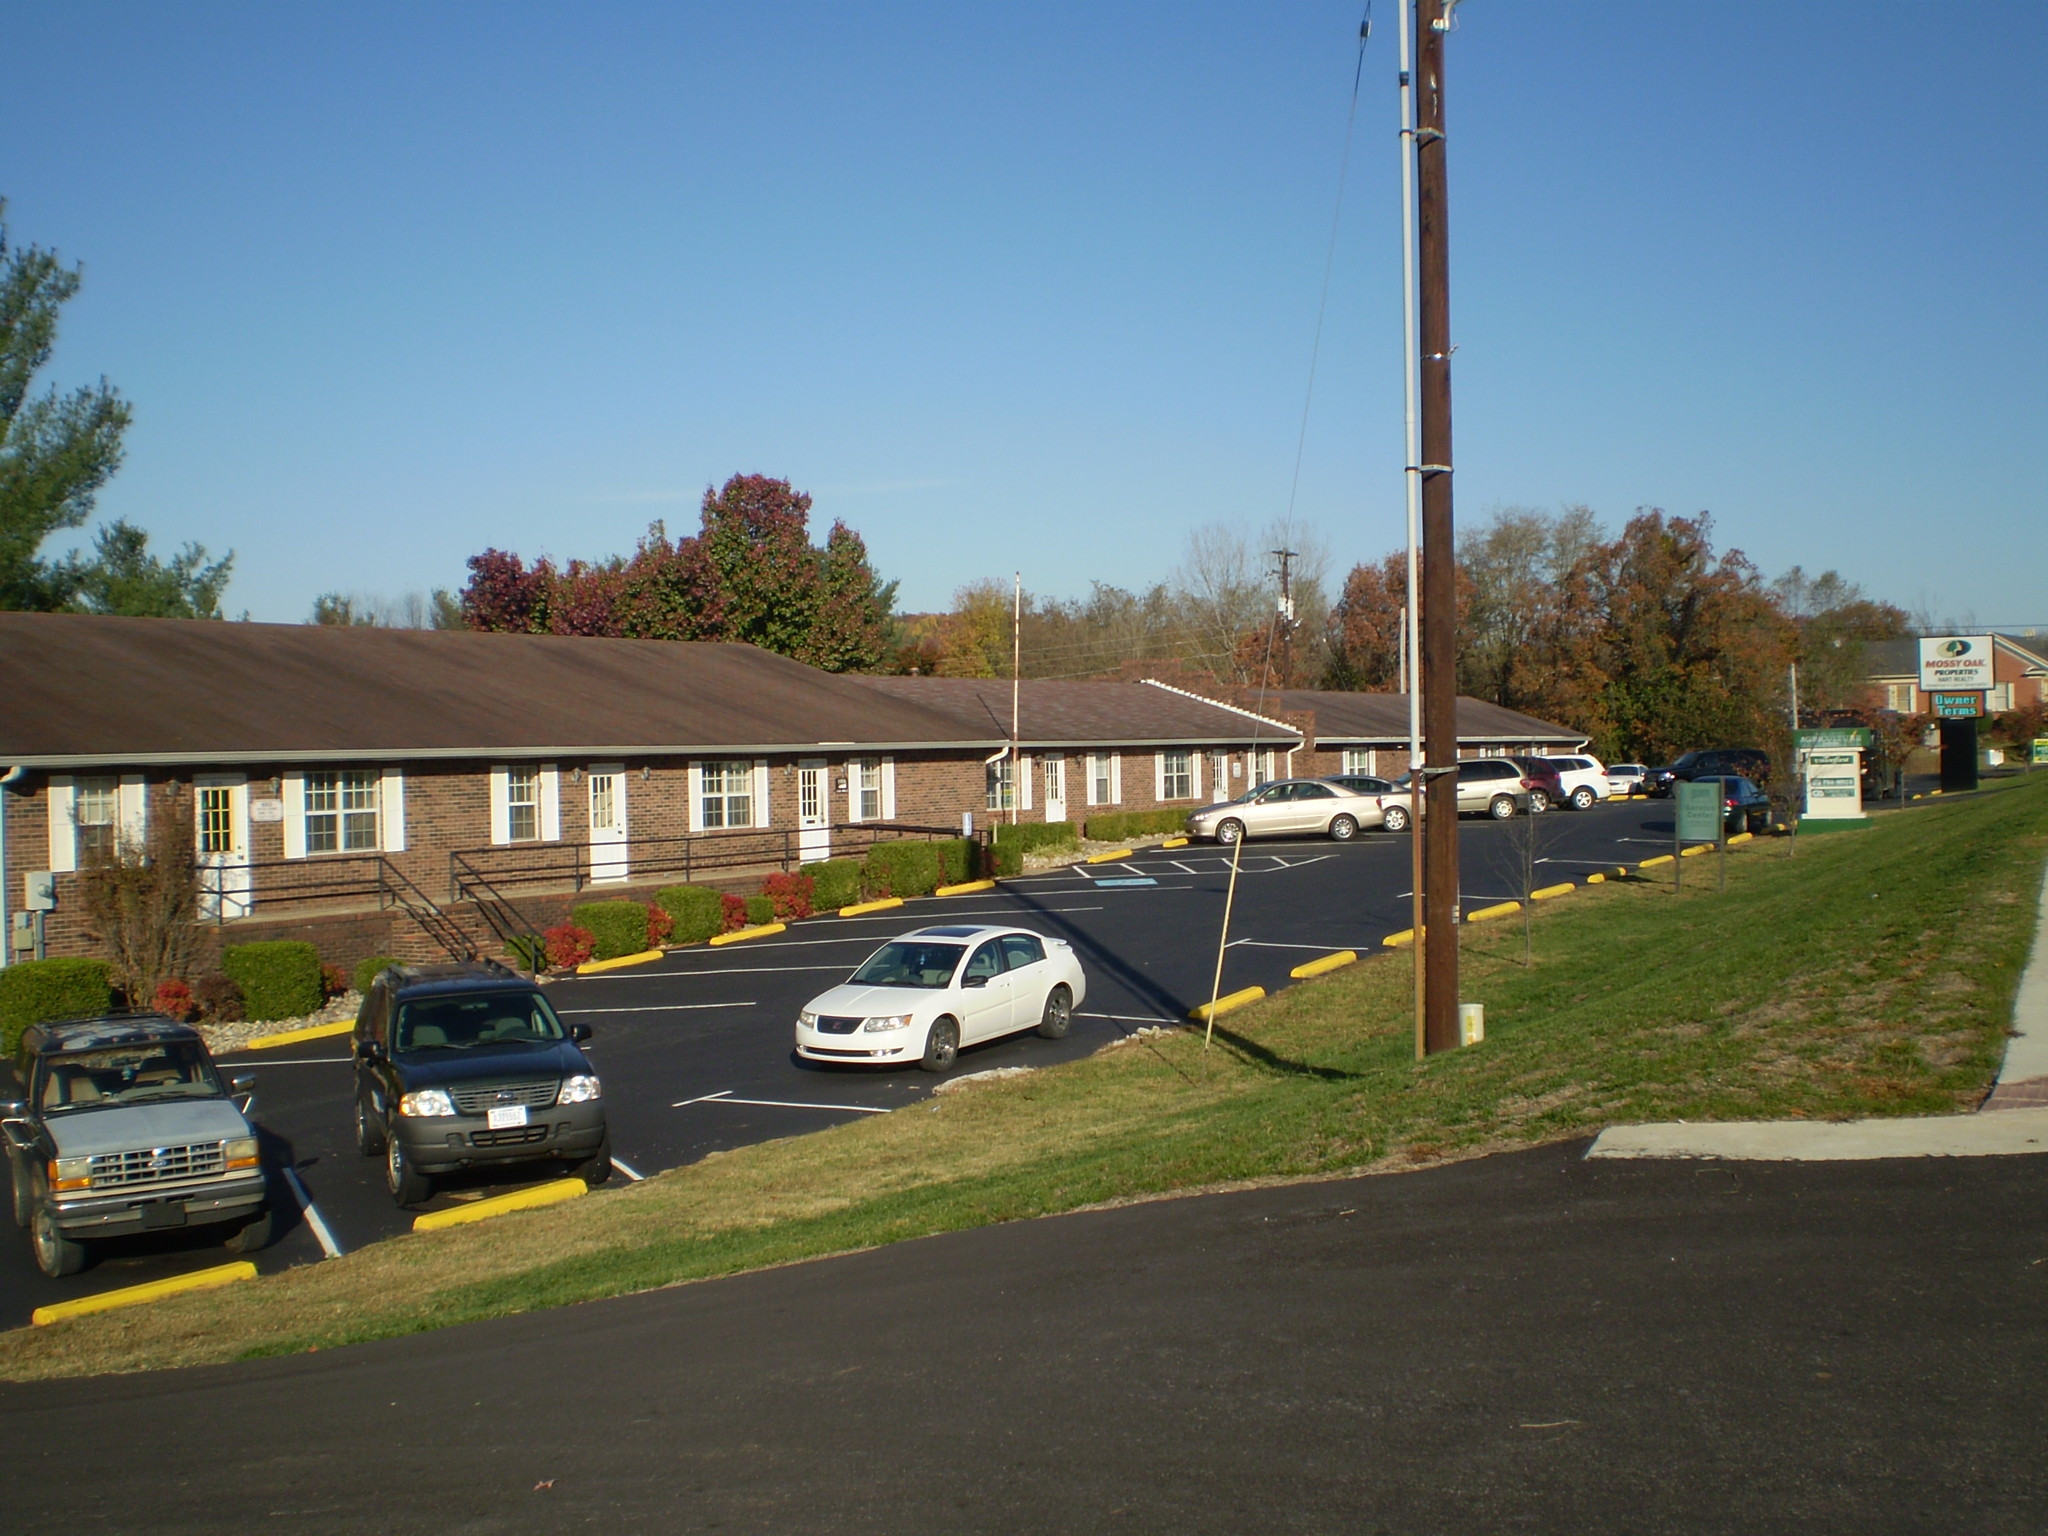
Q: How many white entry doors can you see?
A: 5